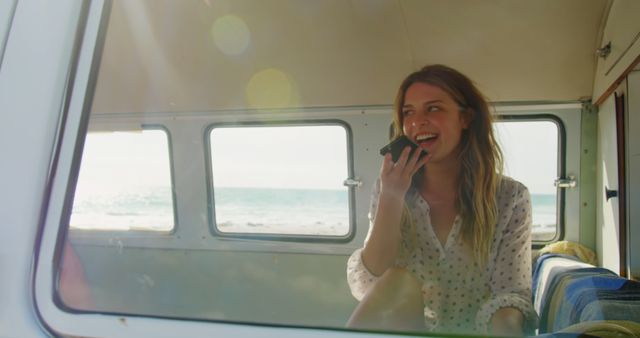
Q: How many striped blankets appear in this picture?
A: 1